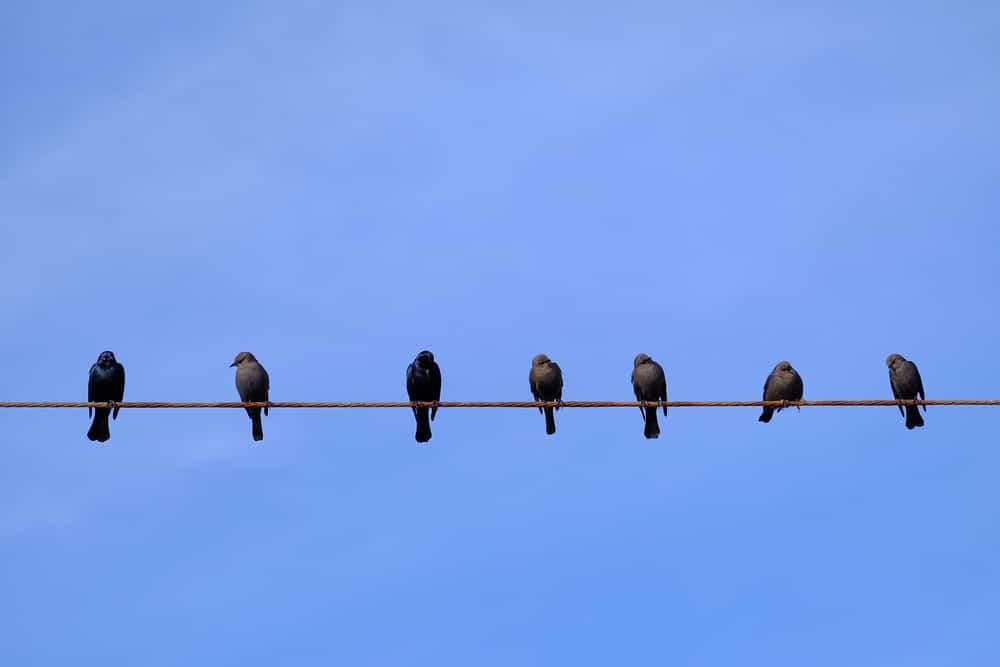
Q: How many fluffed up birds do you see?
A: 1